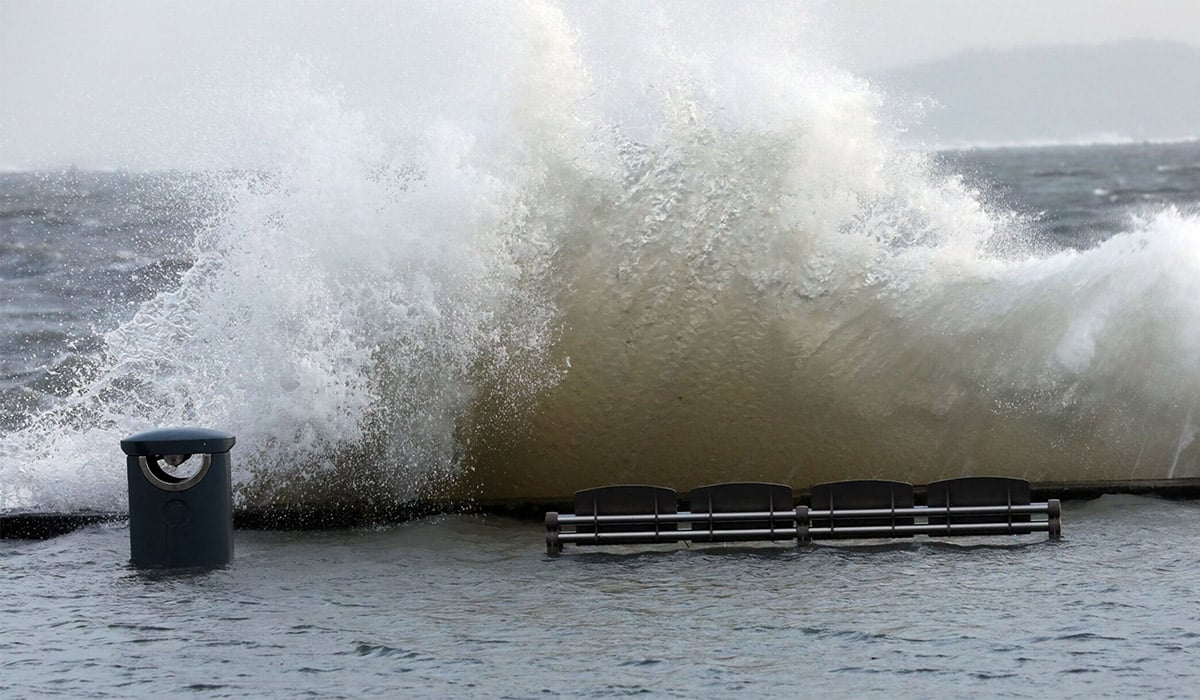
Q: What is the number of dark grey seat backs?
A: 4